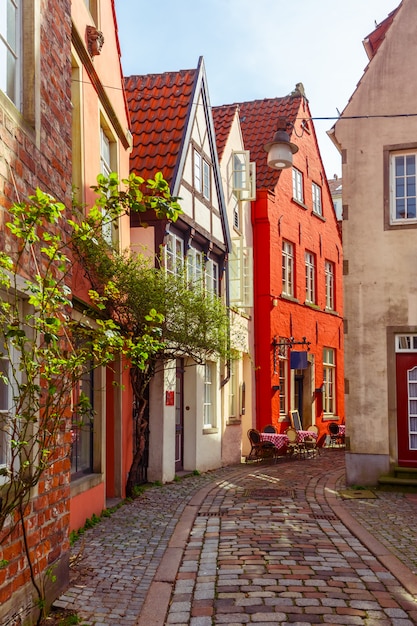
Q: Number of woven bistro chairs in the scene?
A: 5